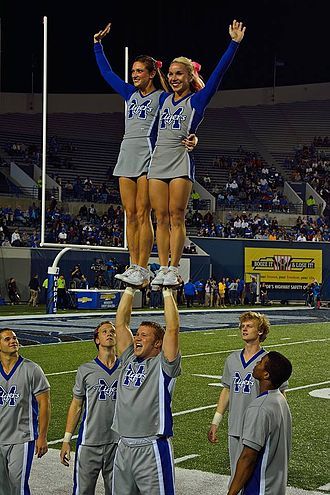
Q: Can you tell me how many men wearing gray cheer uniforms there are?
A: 5